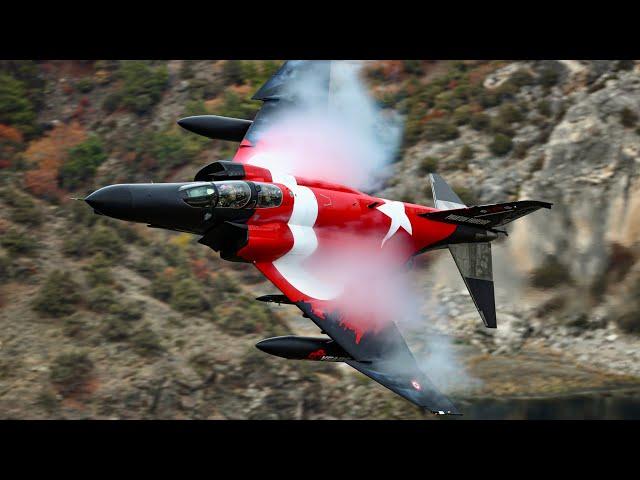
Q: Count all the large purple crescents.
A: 0